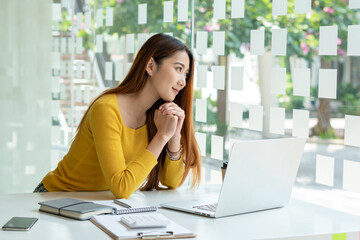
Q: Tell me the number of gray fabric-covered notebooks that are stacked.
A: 1